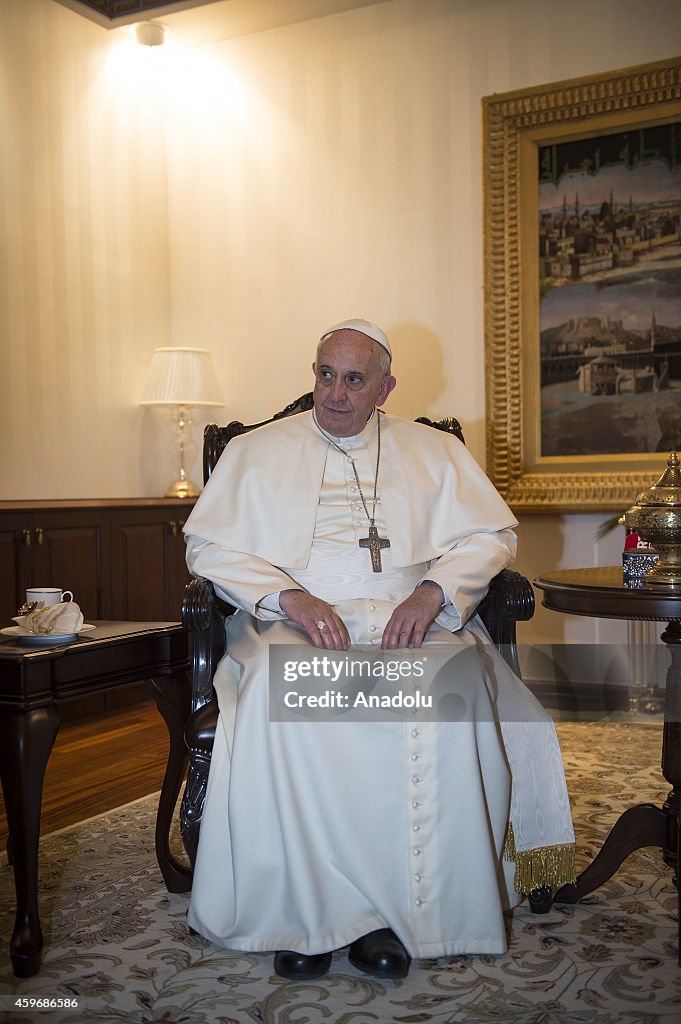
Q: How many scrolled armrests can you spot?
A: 2